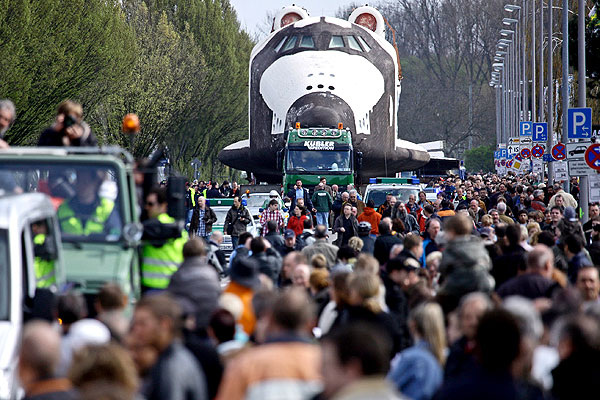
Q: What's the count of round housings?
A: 2